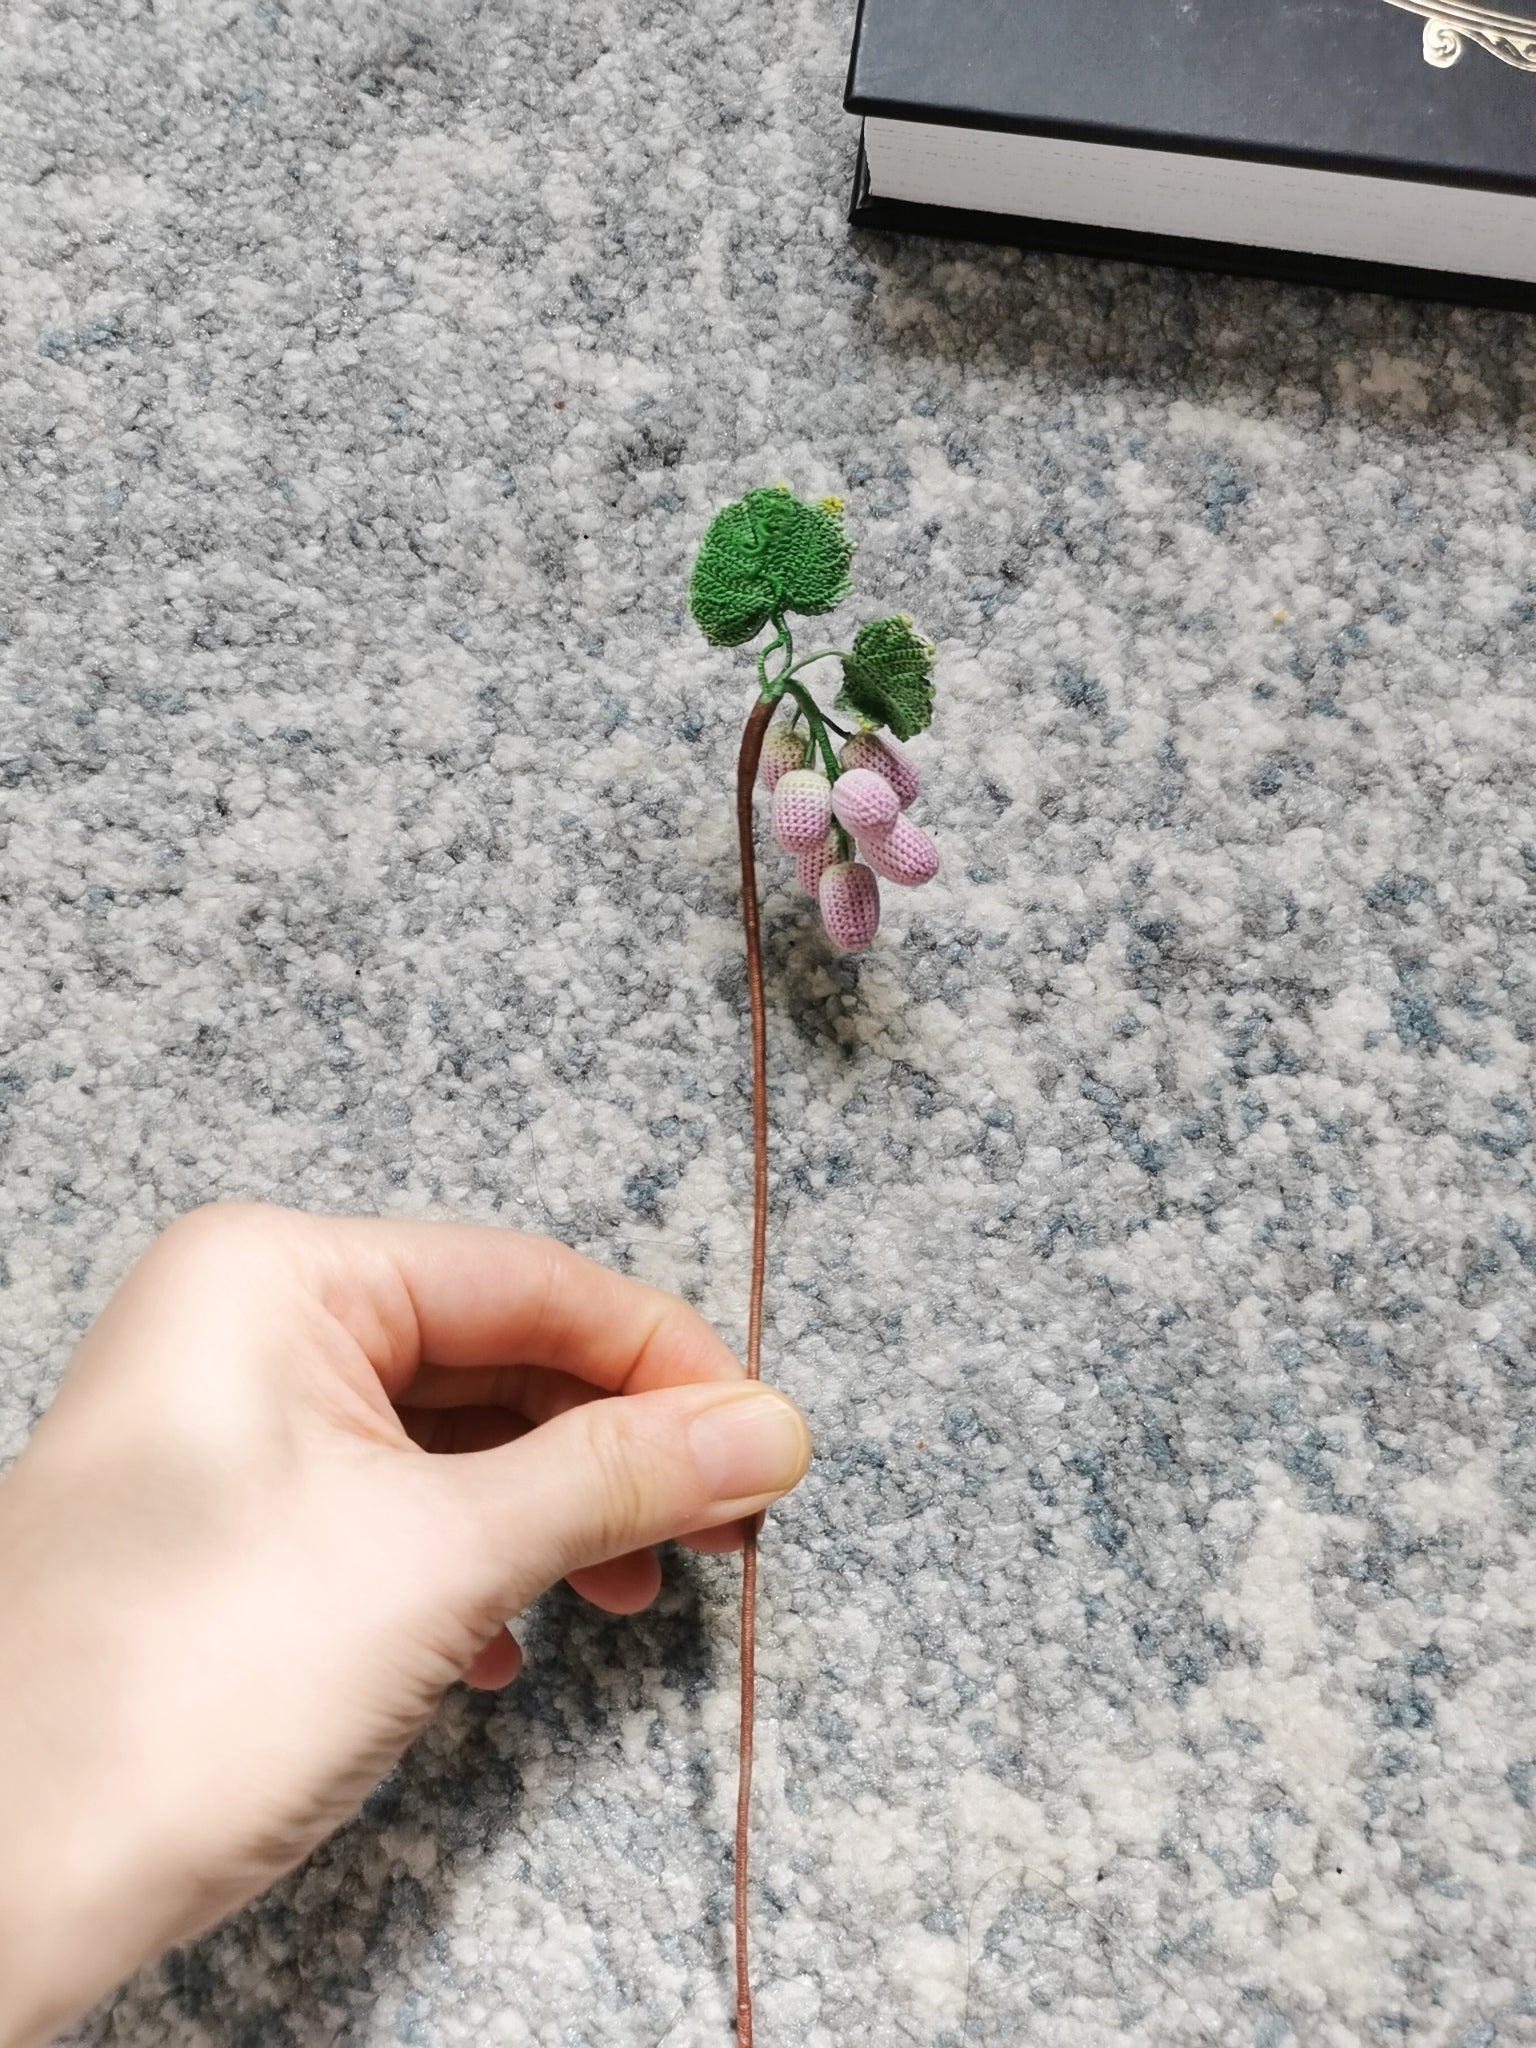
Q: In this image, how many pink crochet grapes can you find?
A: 7